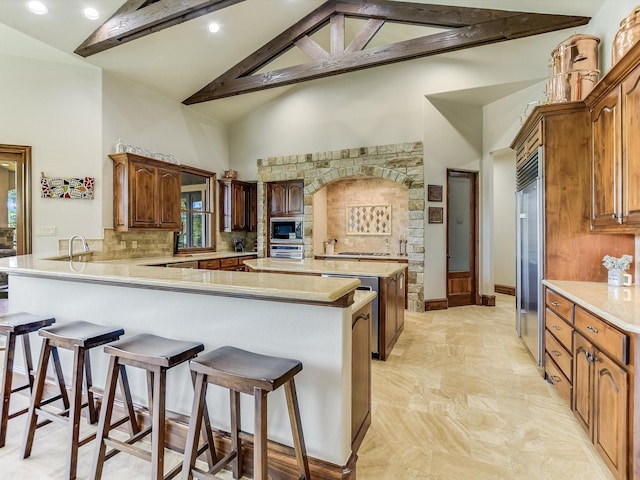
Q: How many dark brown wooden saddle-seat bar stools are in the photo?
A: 4